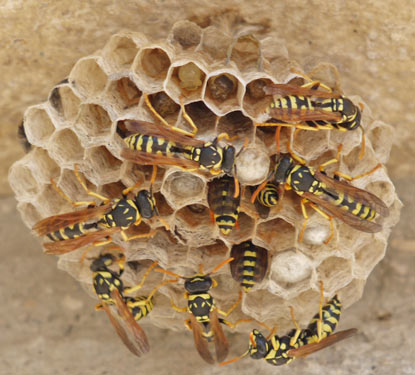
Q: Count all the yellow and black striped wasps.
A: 10